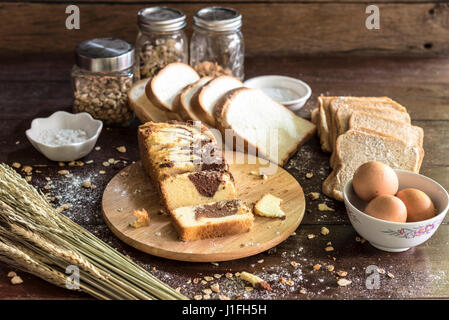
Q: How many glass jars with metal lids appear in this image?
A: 3